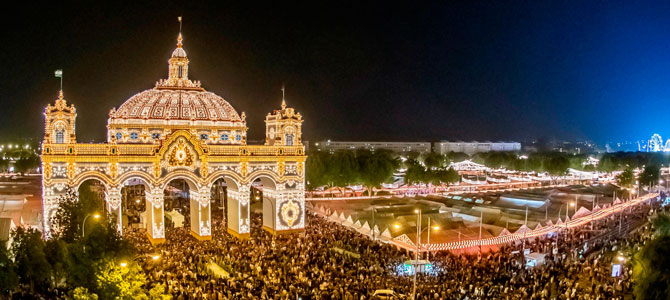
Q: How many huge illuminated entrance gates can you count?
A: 1